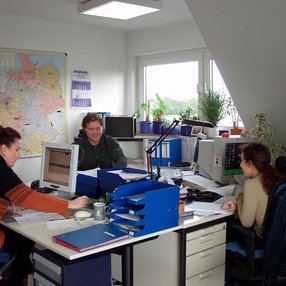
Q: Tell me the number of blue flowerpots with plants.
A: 4